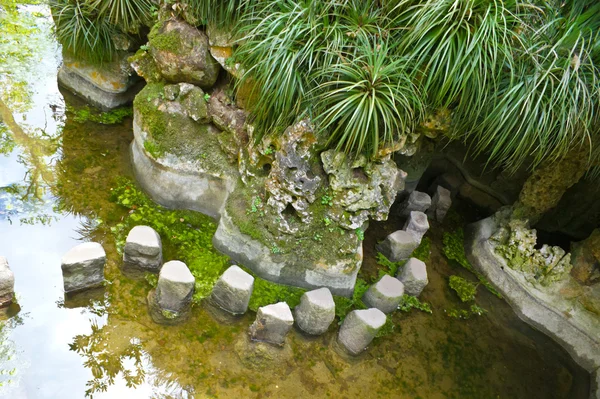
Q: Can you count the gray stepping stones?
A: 14